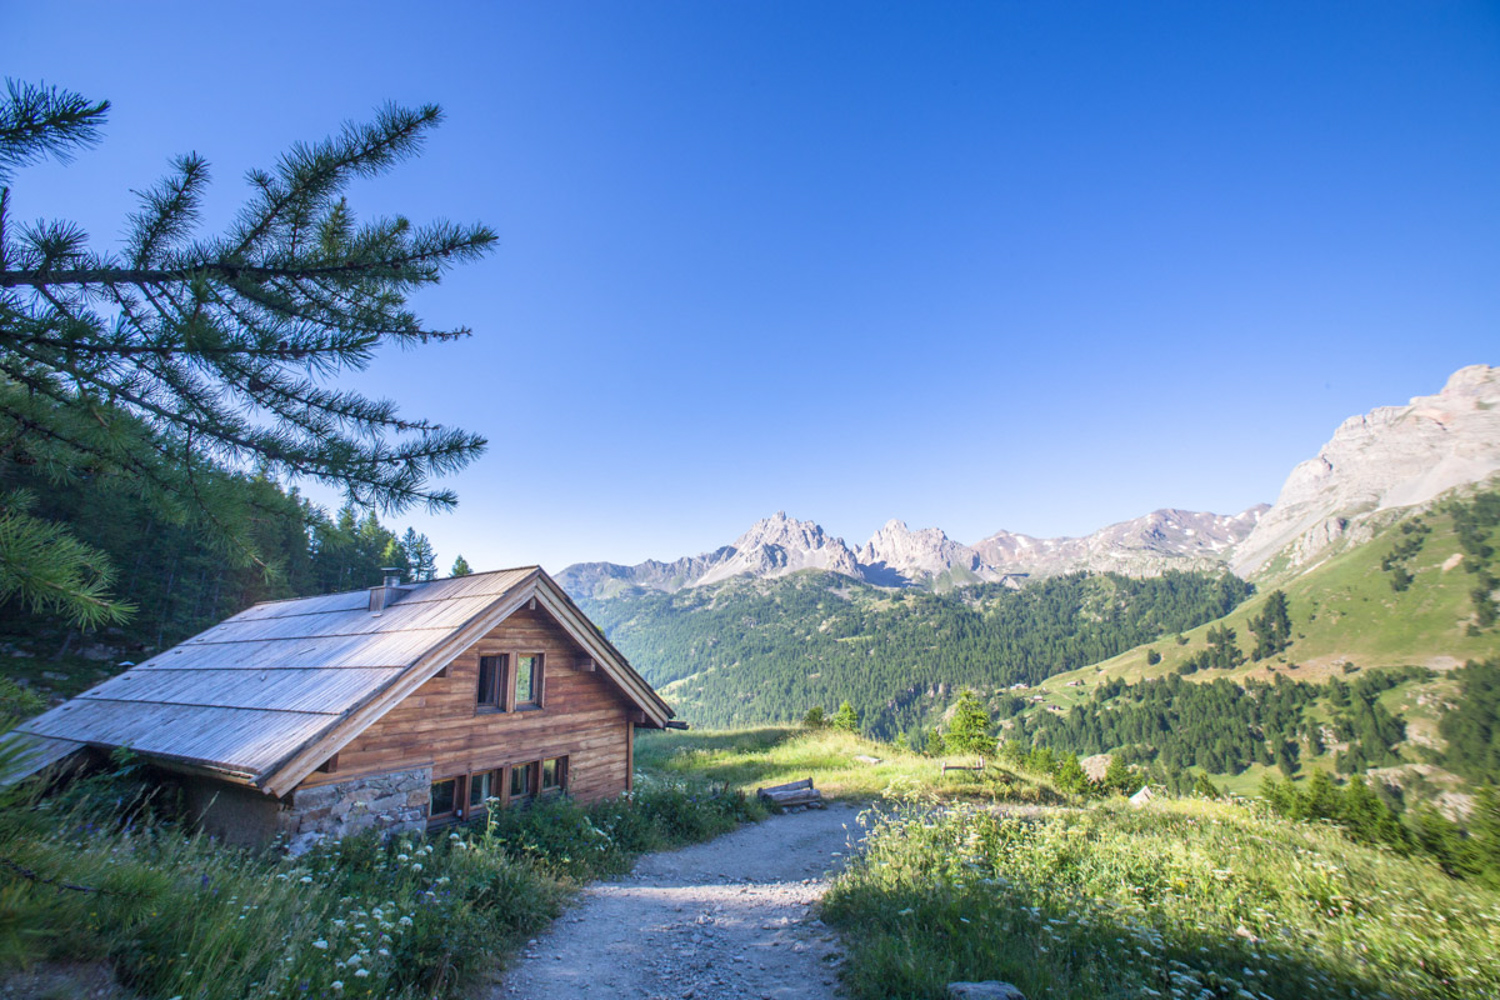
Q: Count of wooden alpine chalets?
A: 1